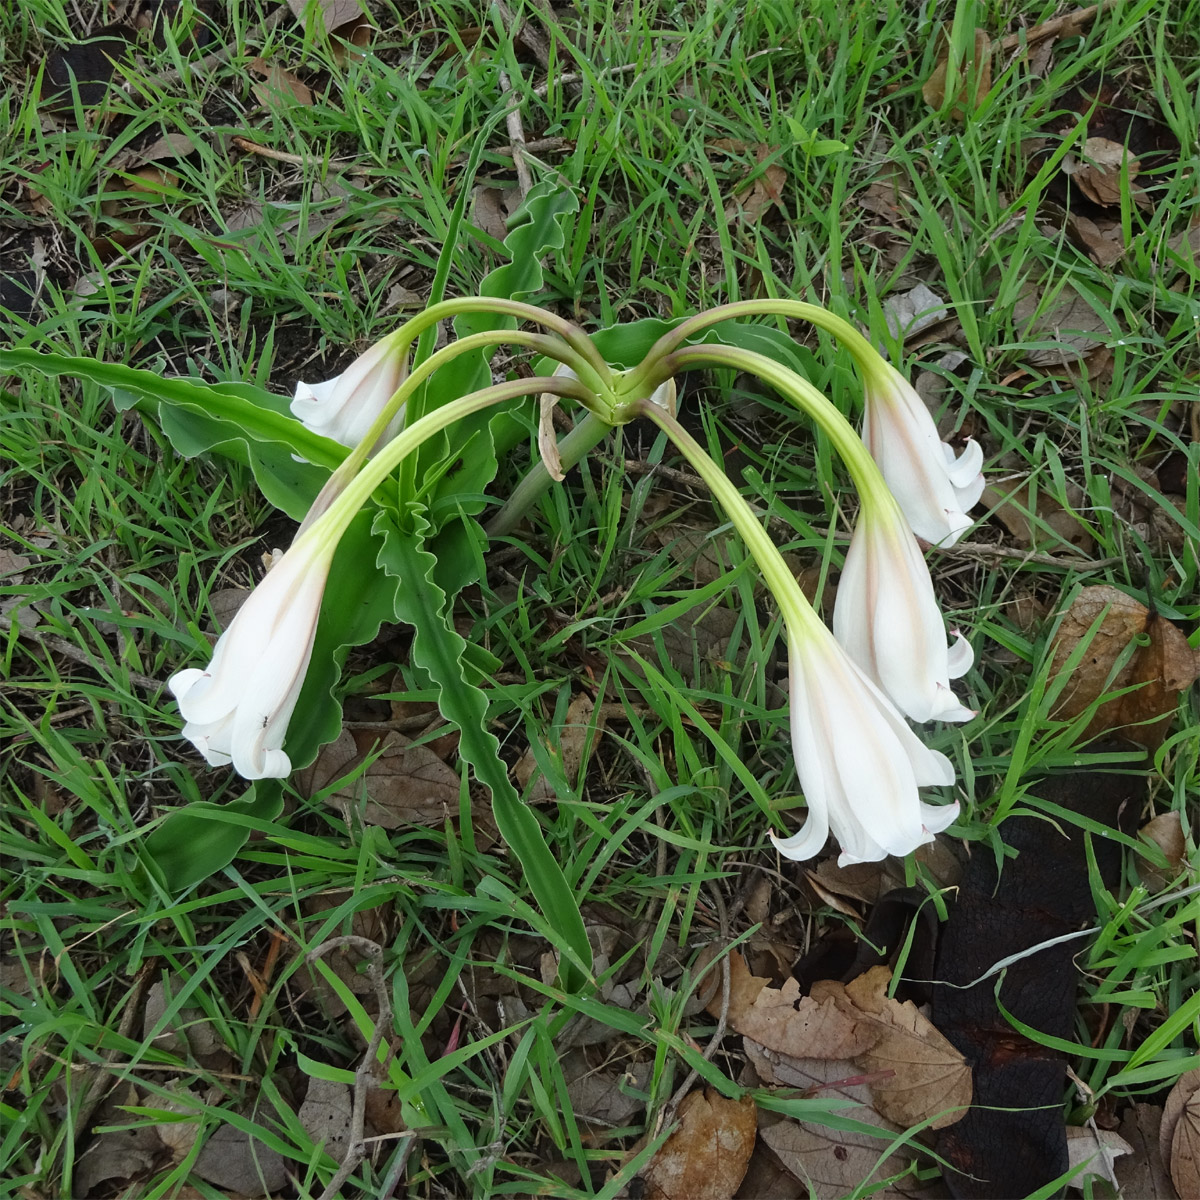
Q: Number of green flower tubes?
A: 6